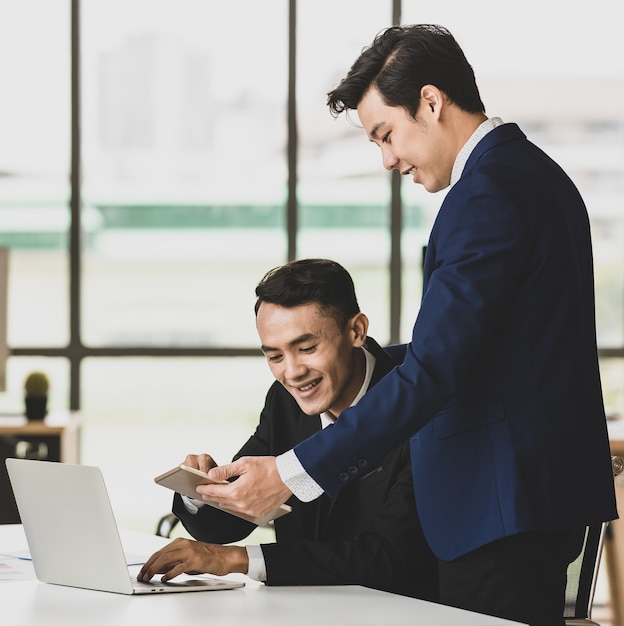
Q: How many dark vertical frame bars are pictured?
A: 3